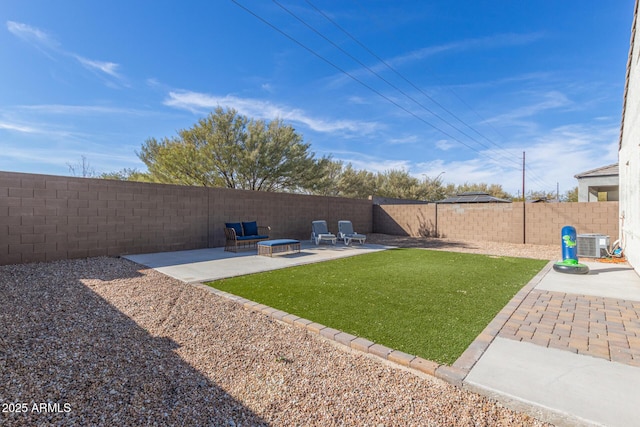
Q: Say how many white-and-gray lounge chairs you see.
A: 2